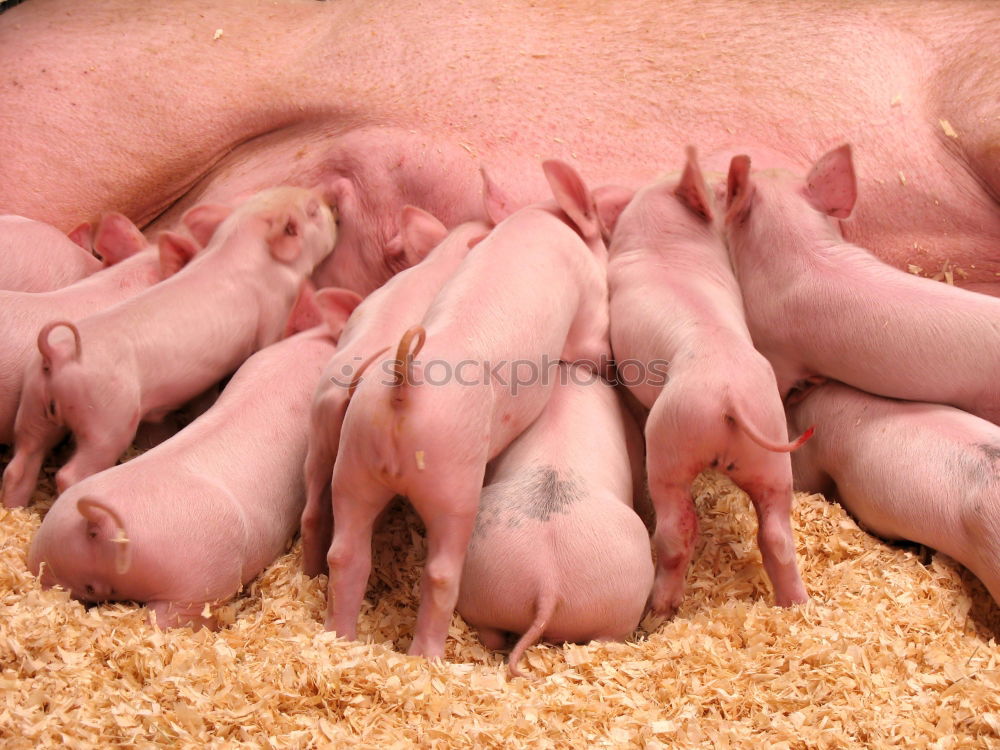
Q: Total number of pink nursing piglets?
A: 10